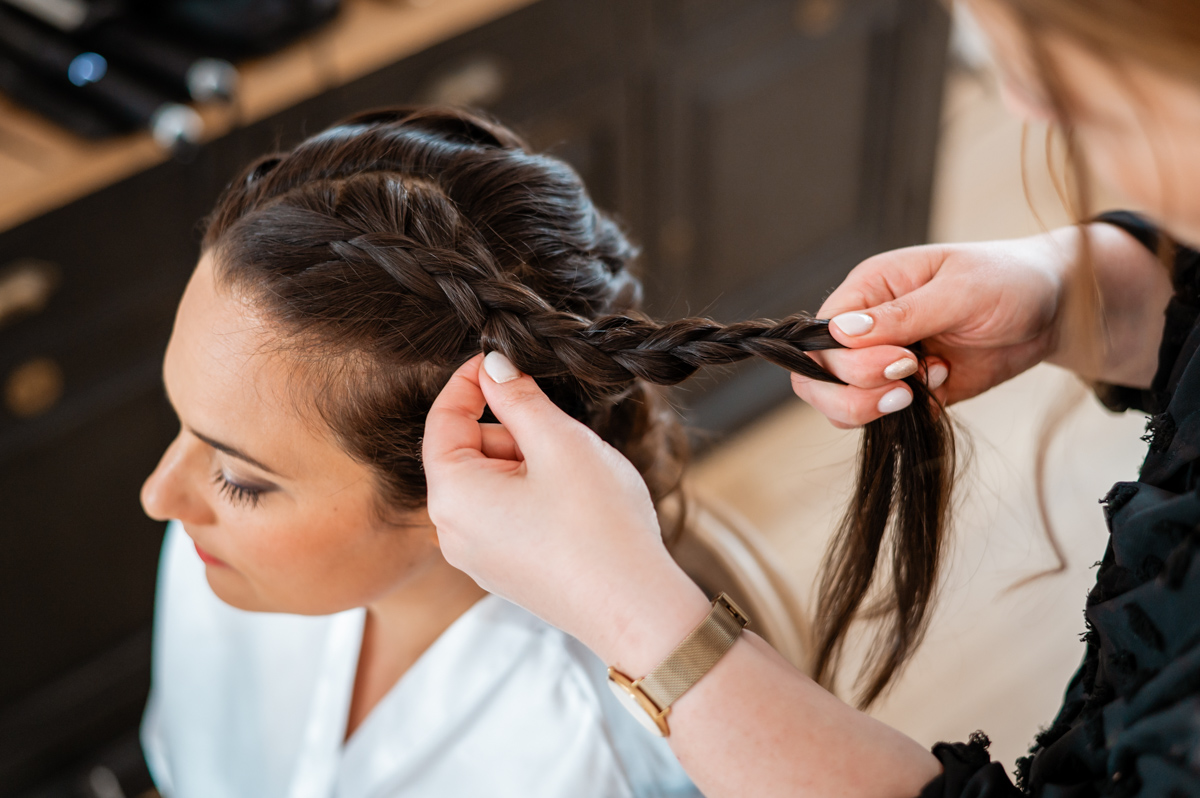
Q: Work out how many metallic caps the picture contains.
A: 2